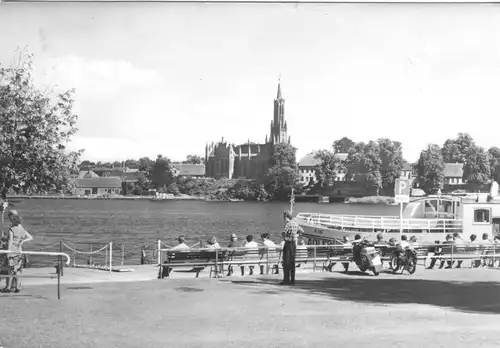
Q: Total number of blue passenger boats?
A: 0